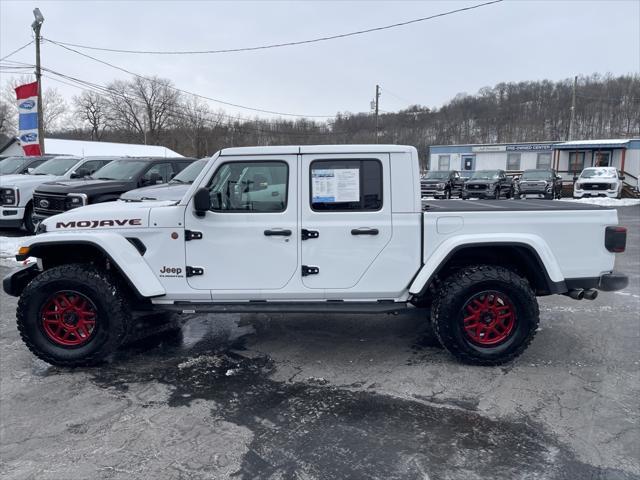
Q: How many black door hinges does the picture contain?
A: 4